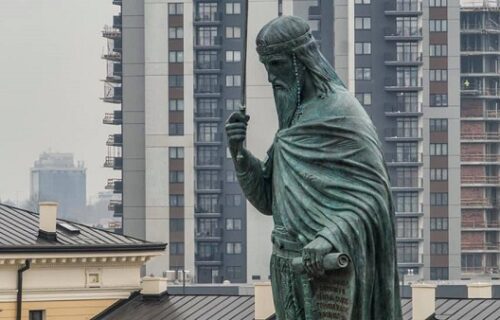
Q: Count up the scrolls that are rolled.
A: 1